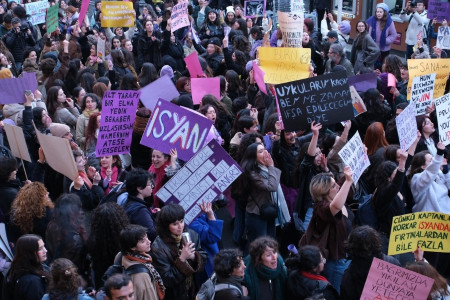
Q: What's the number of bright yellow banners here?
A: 4